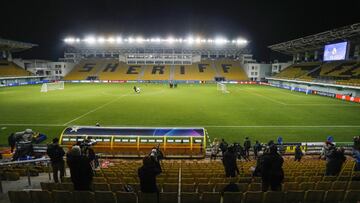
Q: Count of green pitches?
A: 1